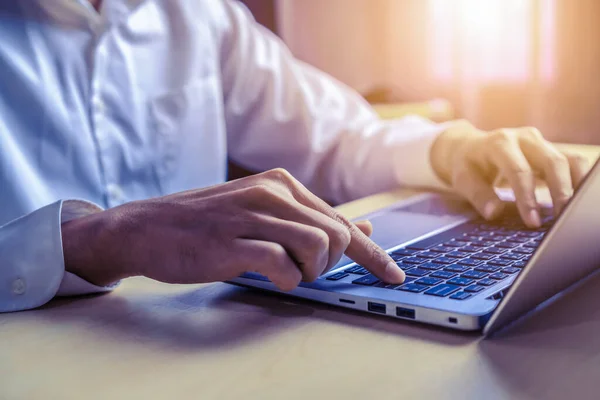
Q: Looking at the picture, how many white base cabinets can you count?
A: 0